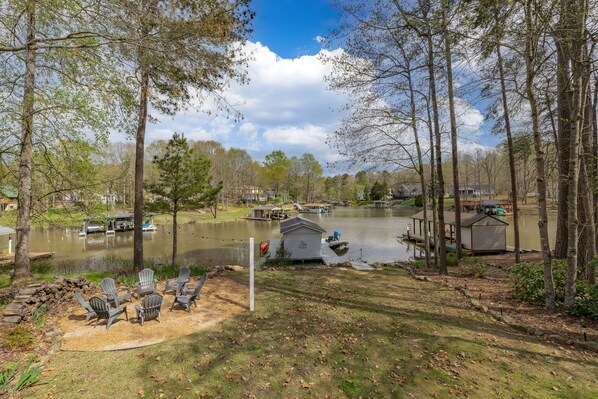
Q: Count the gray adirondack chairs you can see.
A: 8